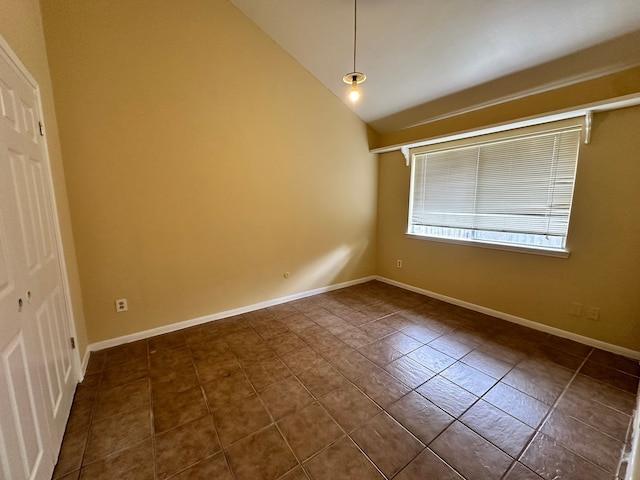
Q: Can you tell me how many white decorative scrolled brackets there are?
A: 2